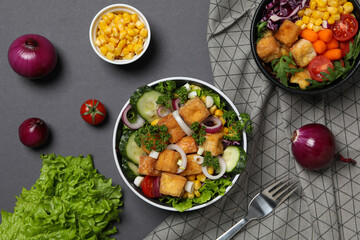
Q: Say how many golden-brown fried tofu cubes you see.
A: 13